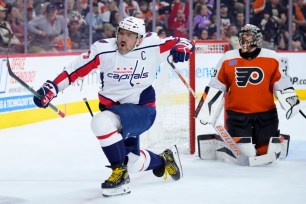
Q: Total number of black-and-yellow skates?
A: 2